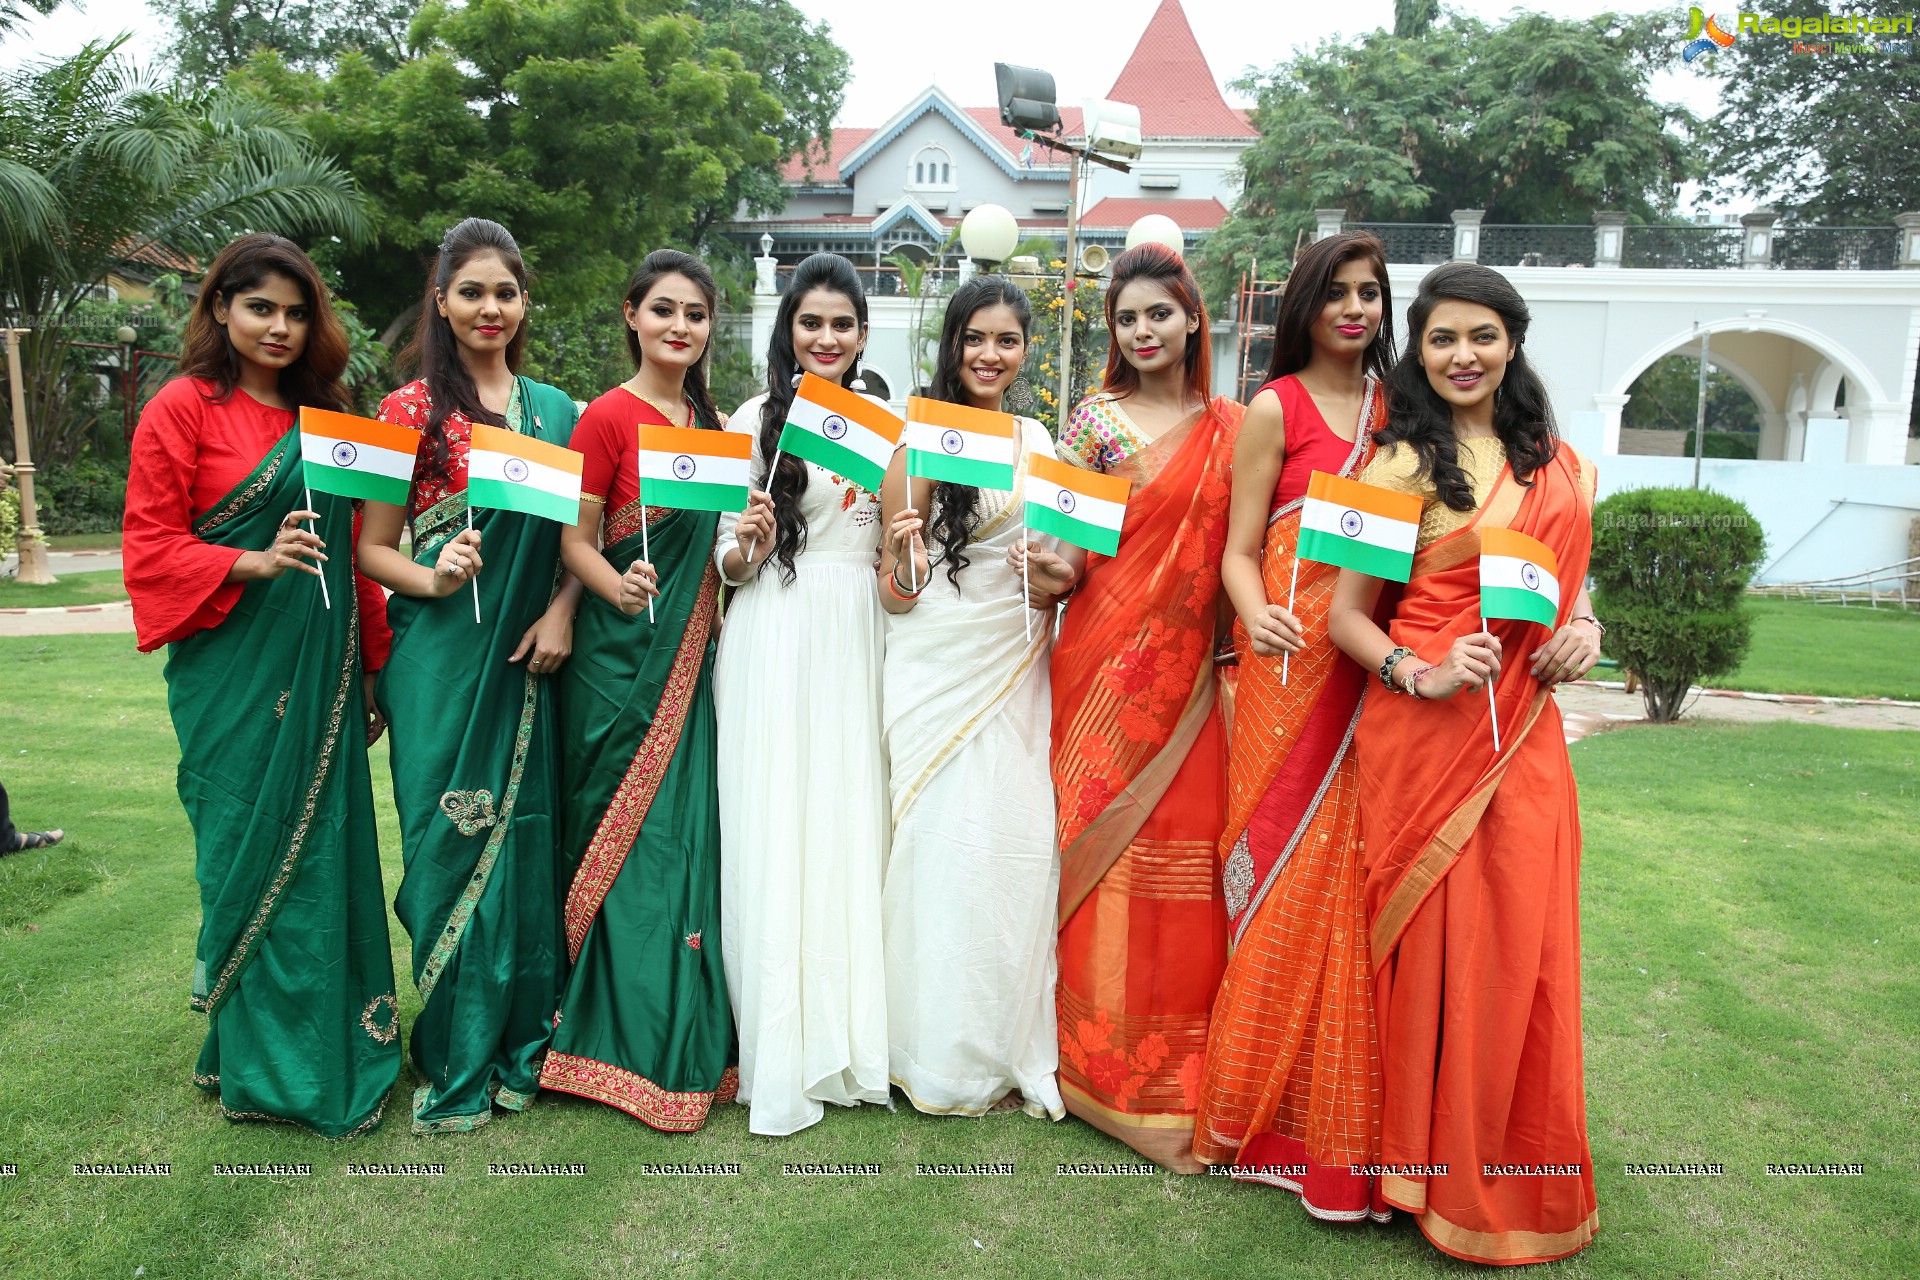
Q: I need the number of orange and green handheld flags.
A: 8